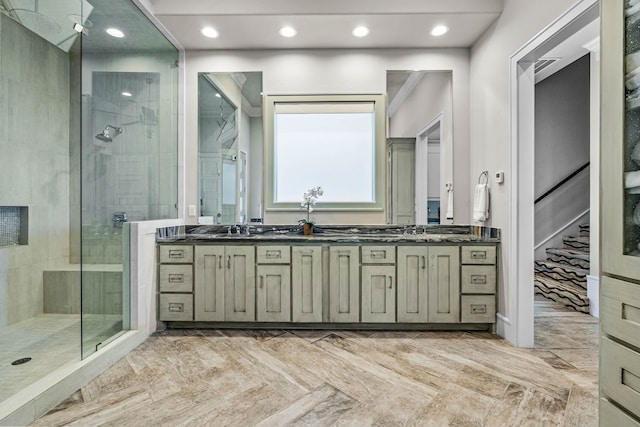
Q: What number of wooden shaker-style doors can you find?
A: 8